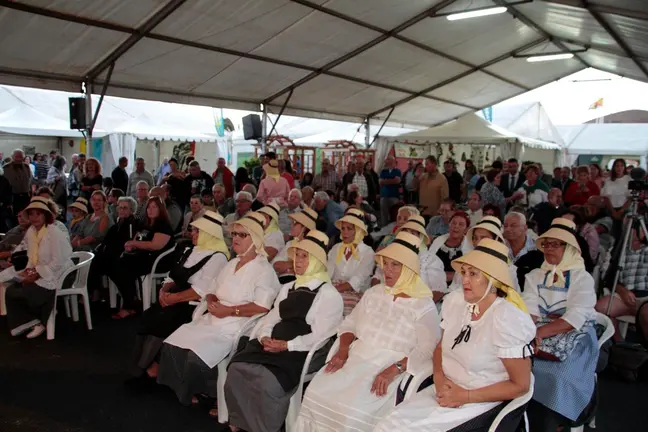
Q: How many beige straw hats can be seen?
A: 14